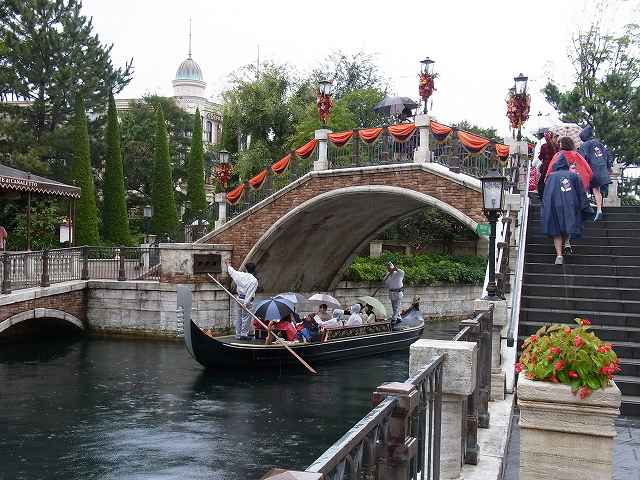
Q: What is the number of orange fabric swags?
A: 10